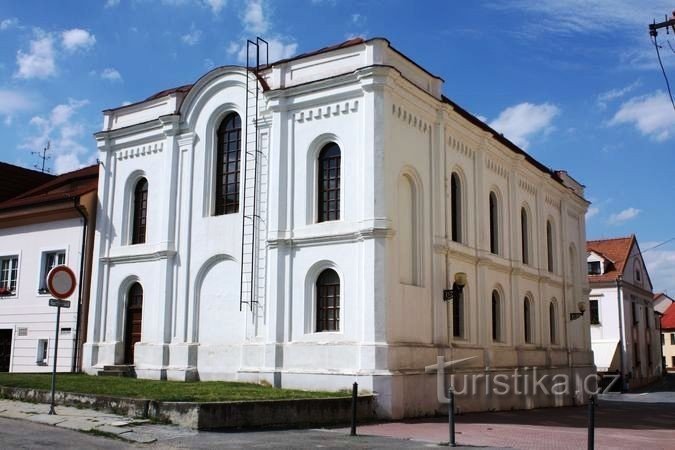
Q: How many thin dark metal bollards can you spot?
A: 3